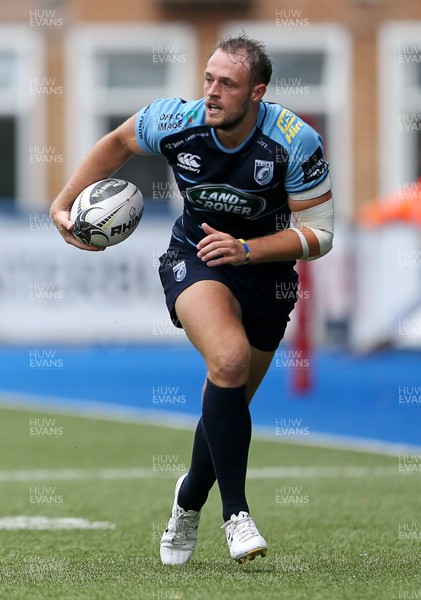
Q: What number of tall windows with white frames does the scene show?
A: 4